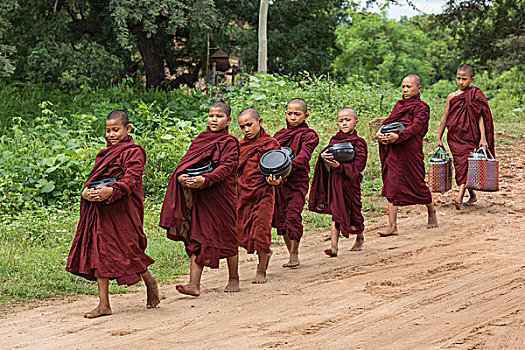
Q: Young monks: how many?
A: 7